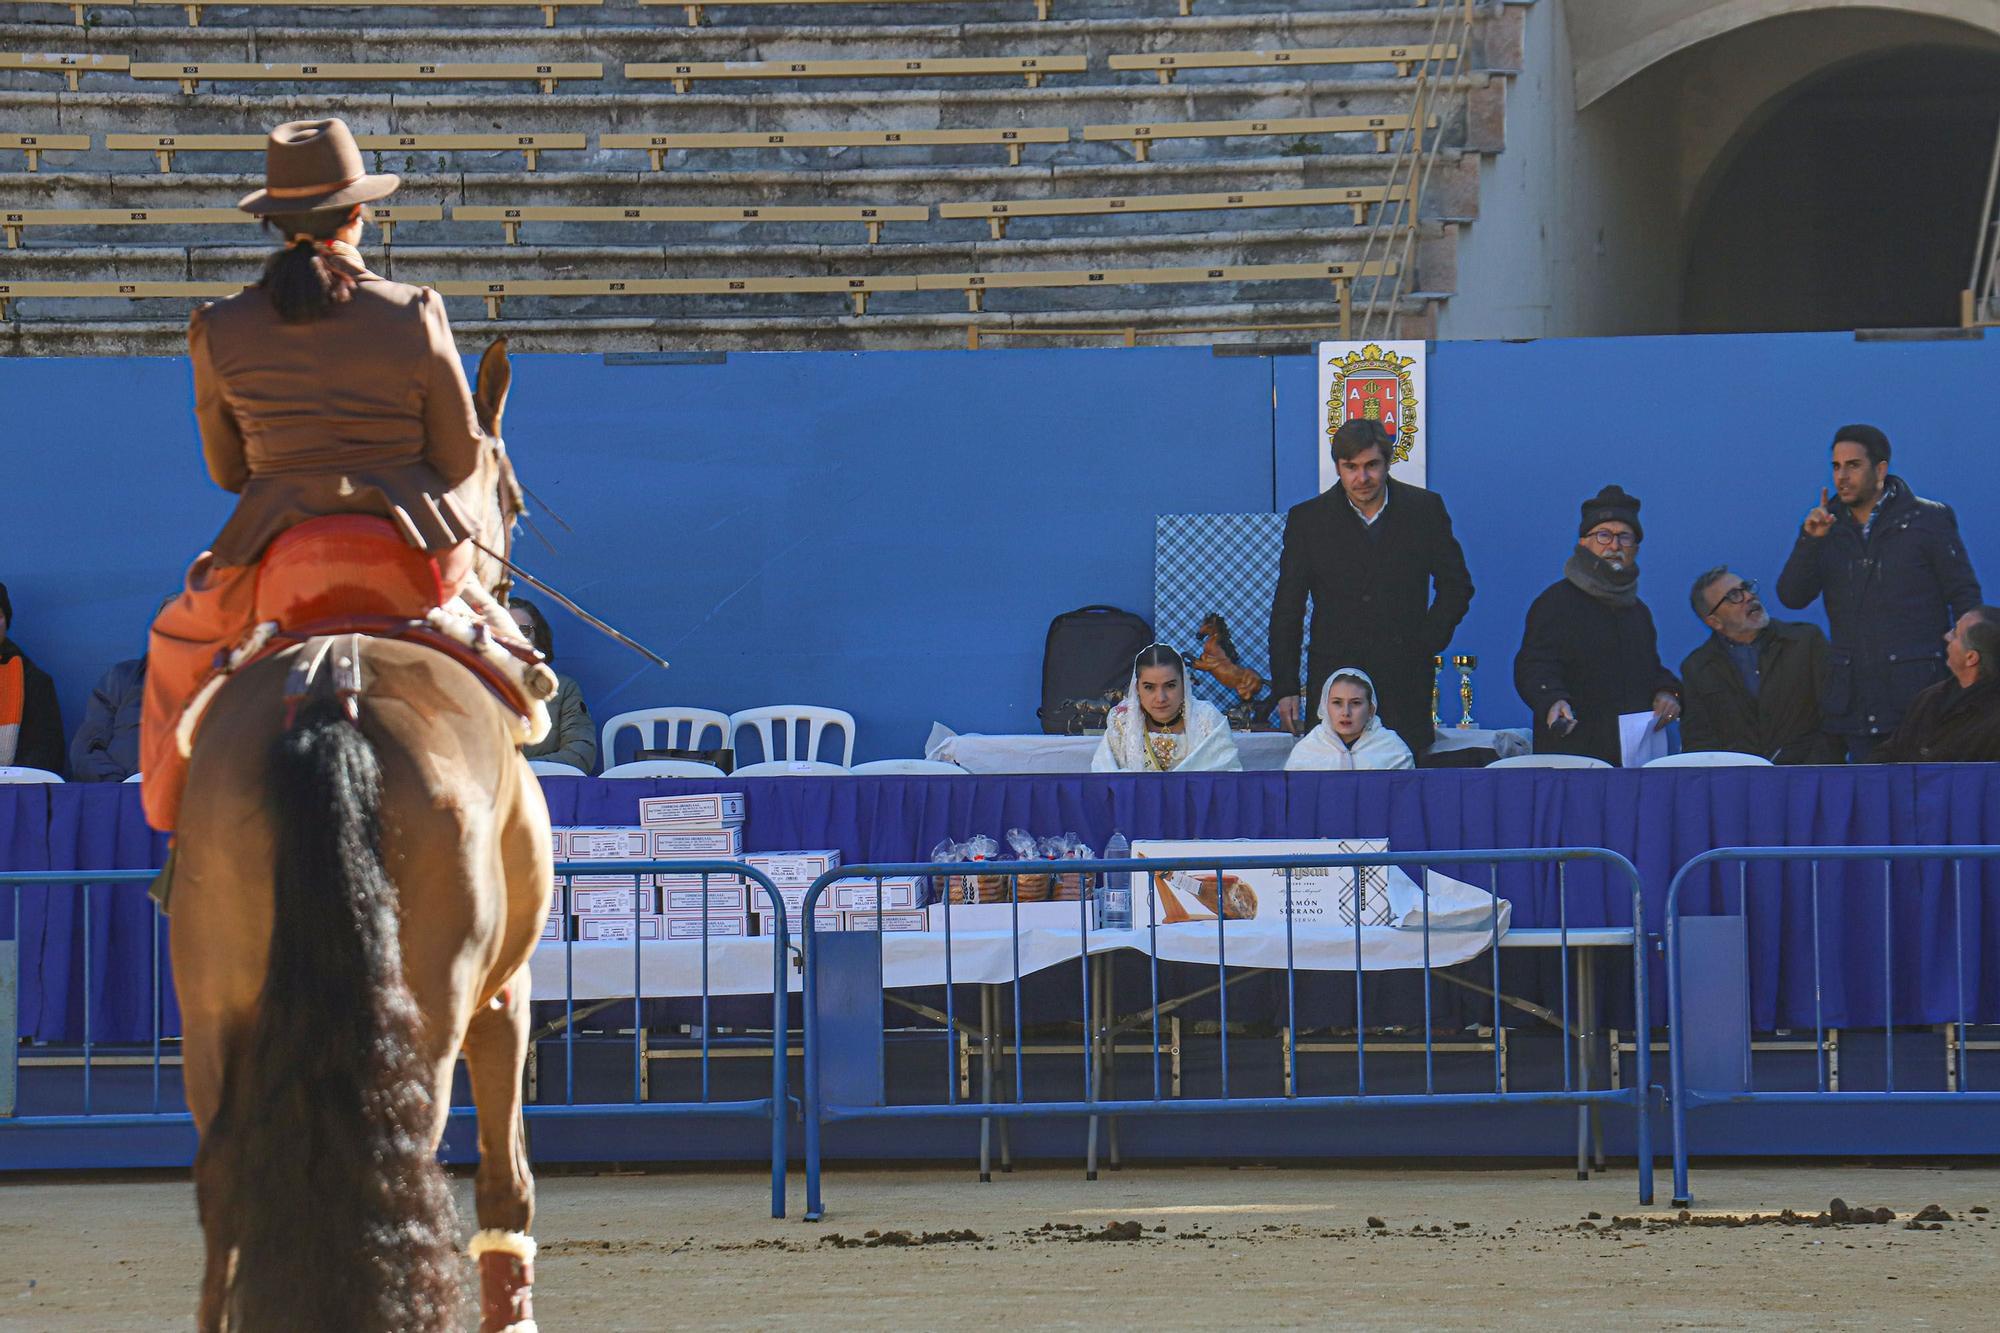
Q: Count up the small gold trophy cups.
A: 2